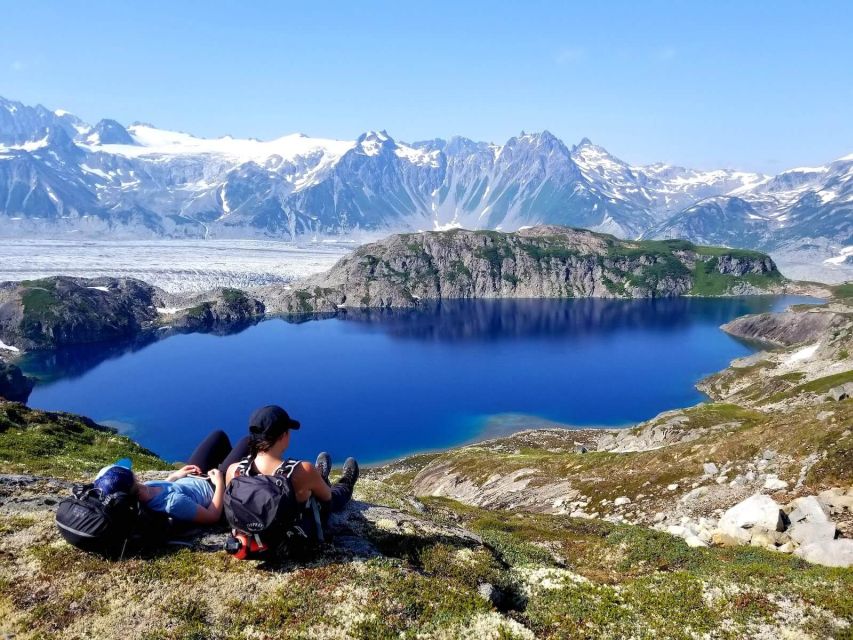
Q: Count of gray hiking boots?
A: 2